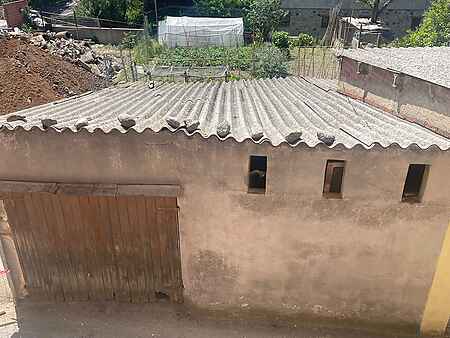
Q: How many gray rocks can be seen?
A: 10